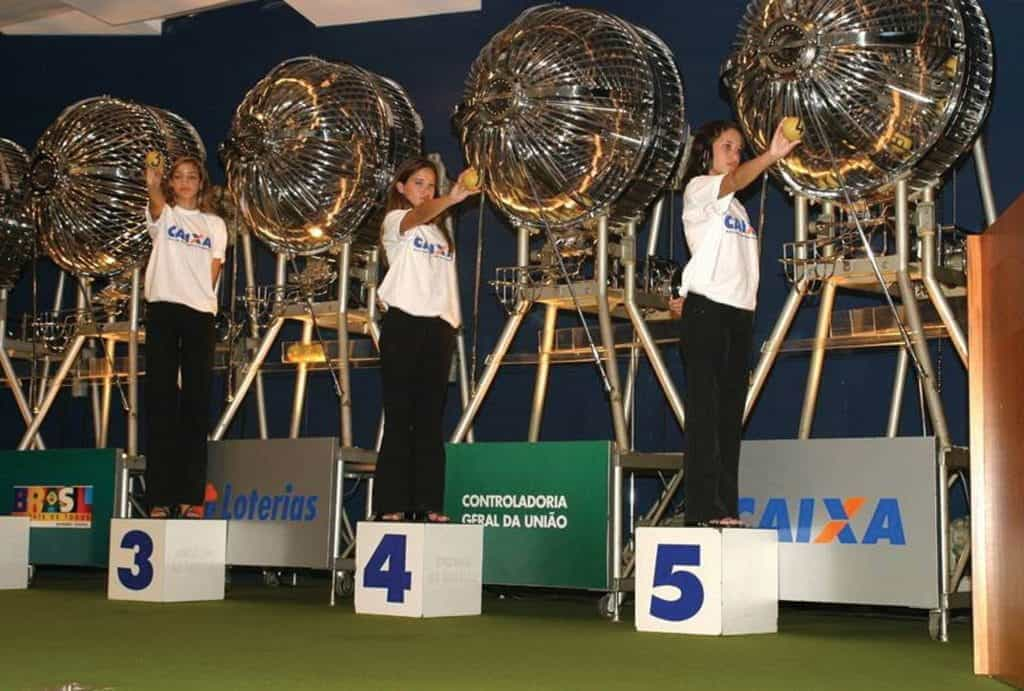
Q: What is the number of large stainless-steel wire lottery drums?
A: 5